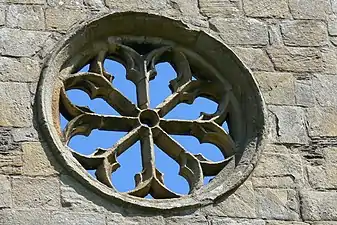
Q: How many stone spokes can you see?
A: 8